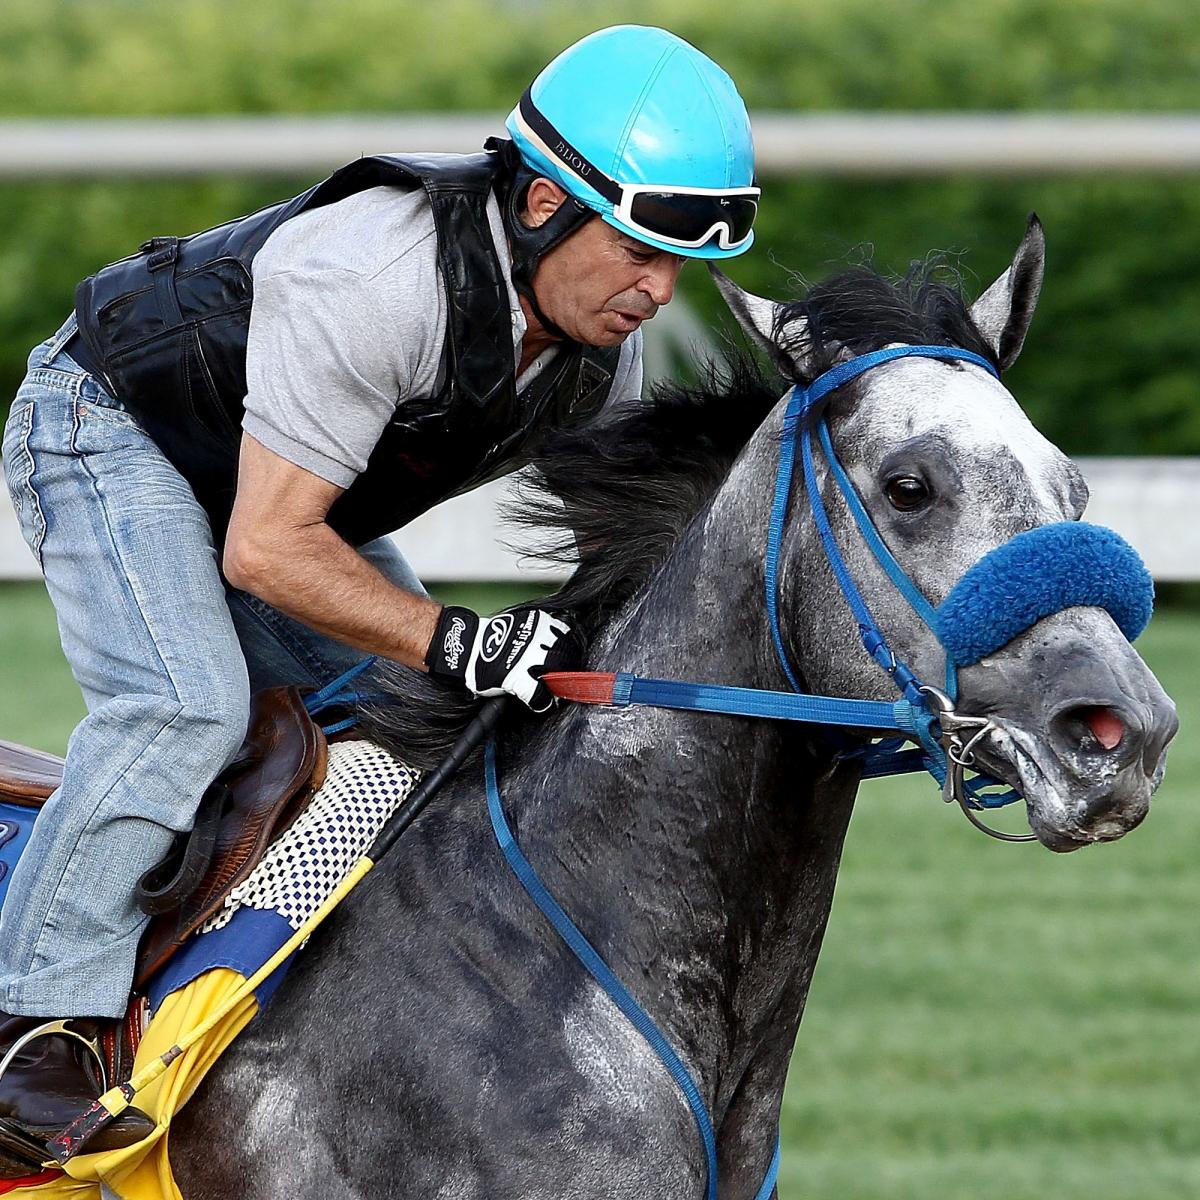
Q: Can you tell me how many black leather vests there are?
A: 1